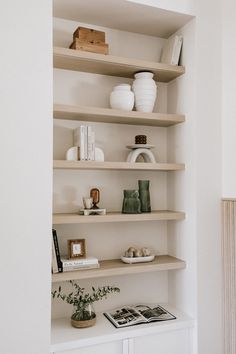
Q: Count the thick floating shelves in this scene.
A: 5